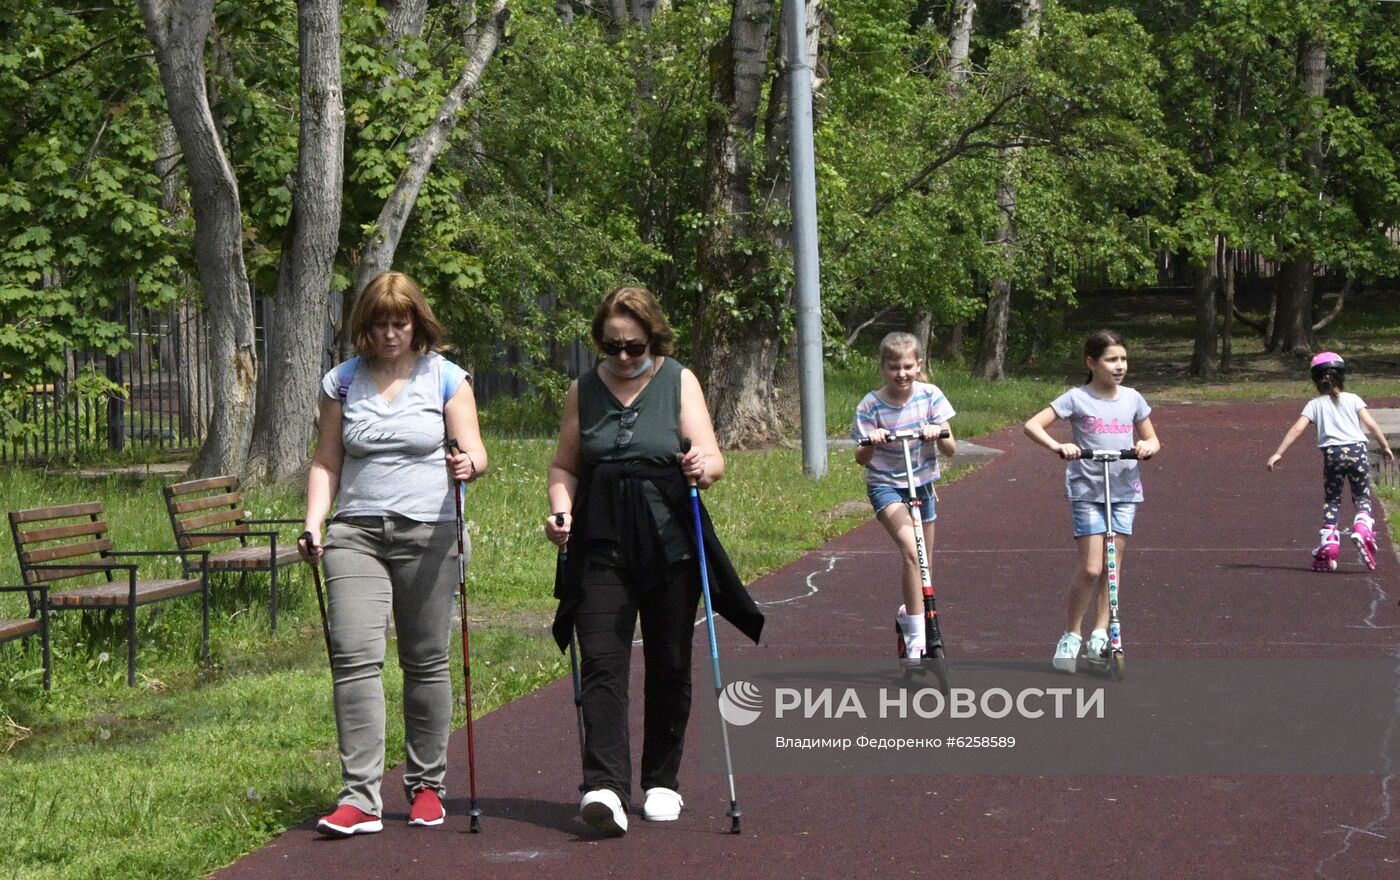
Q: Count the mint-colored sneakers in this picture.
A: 2